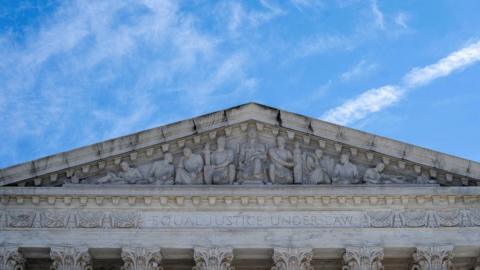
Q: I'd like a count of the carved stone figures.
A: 9